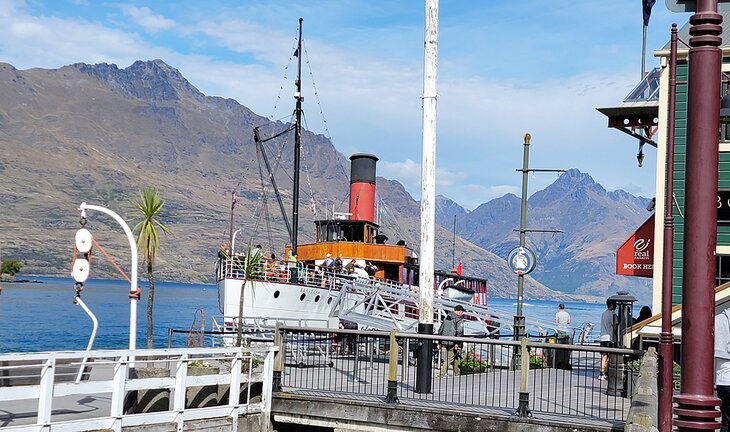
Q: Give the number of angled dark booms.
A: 1